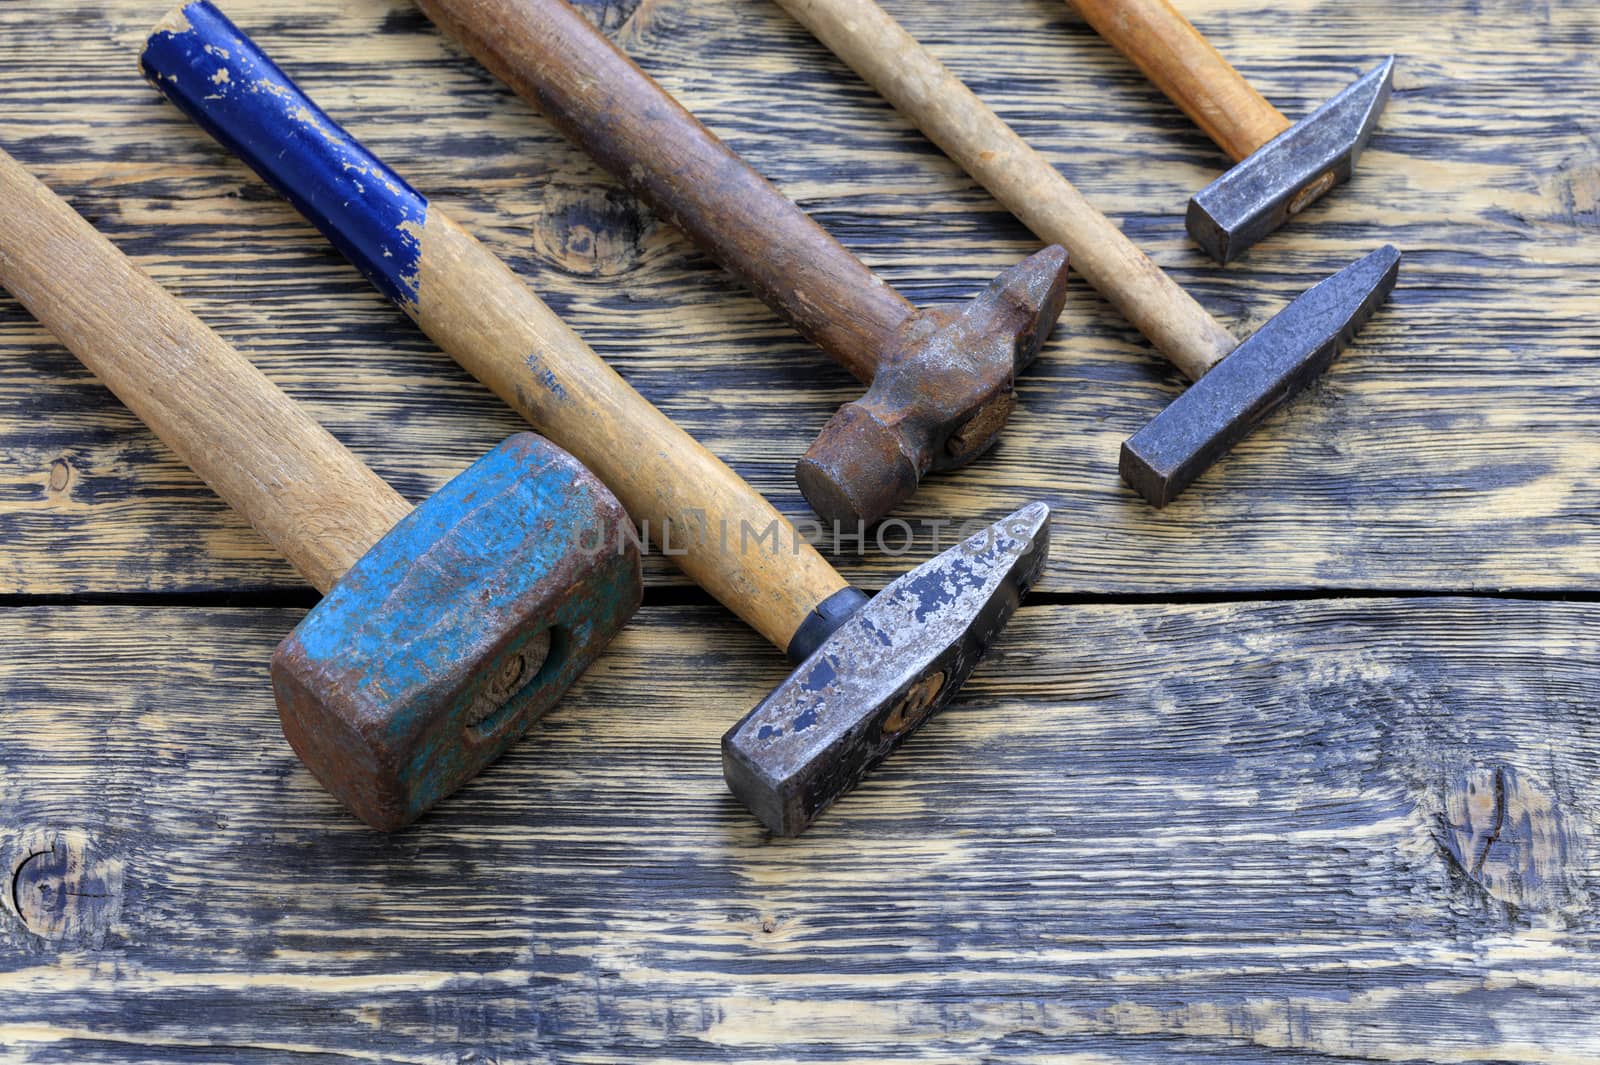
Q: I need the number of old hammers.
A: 5